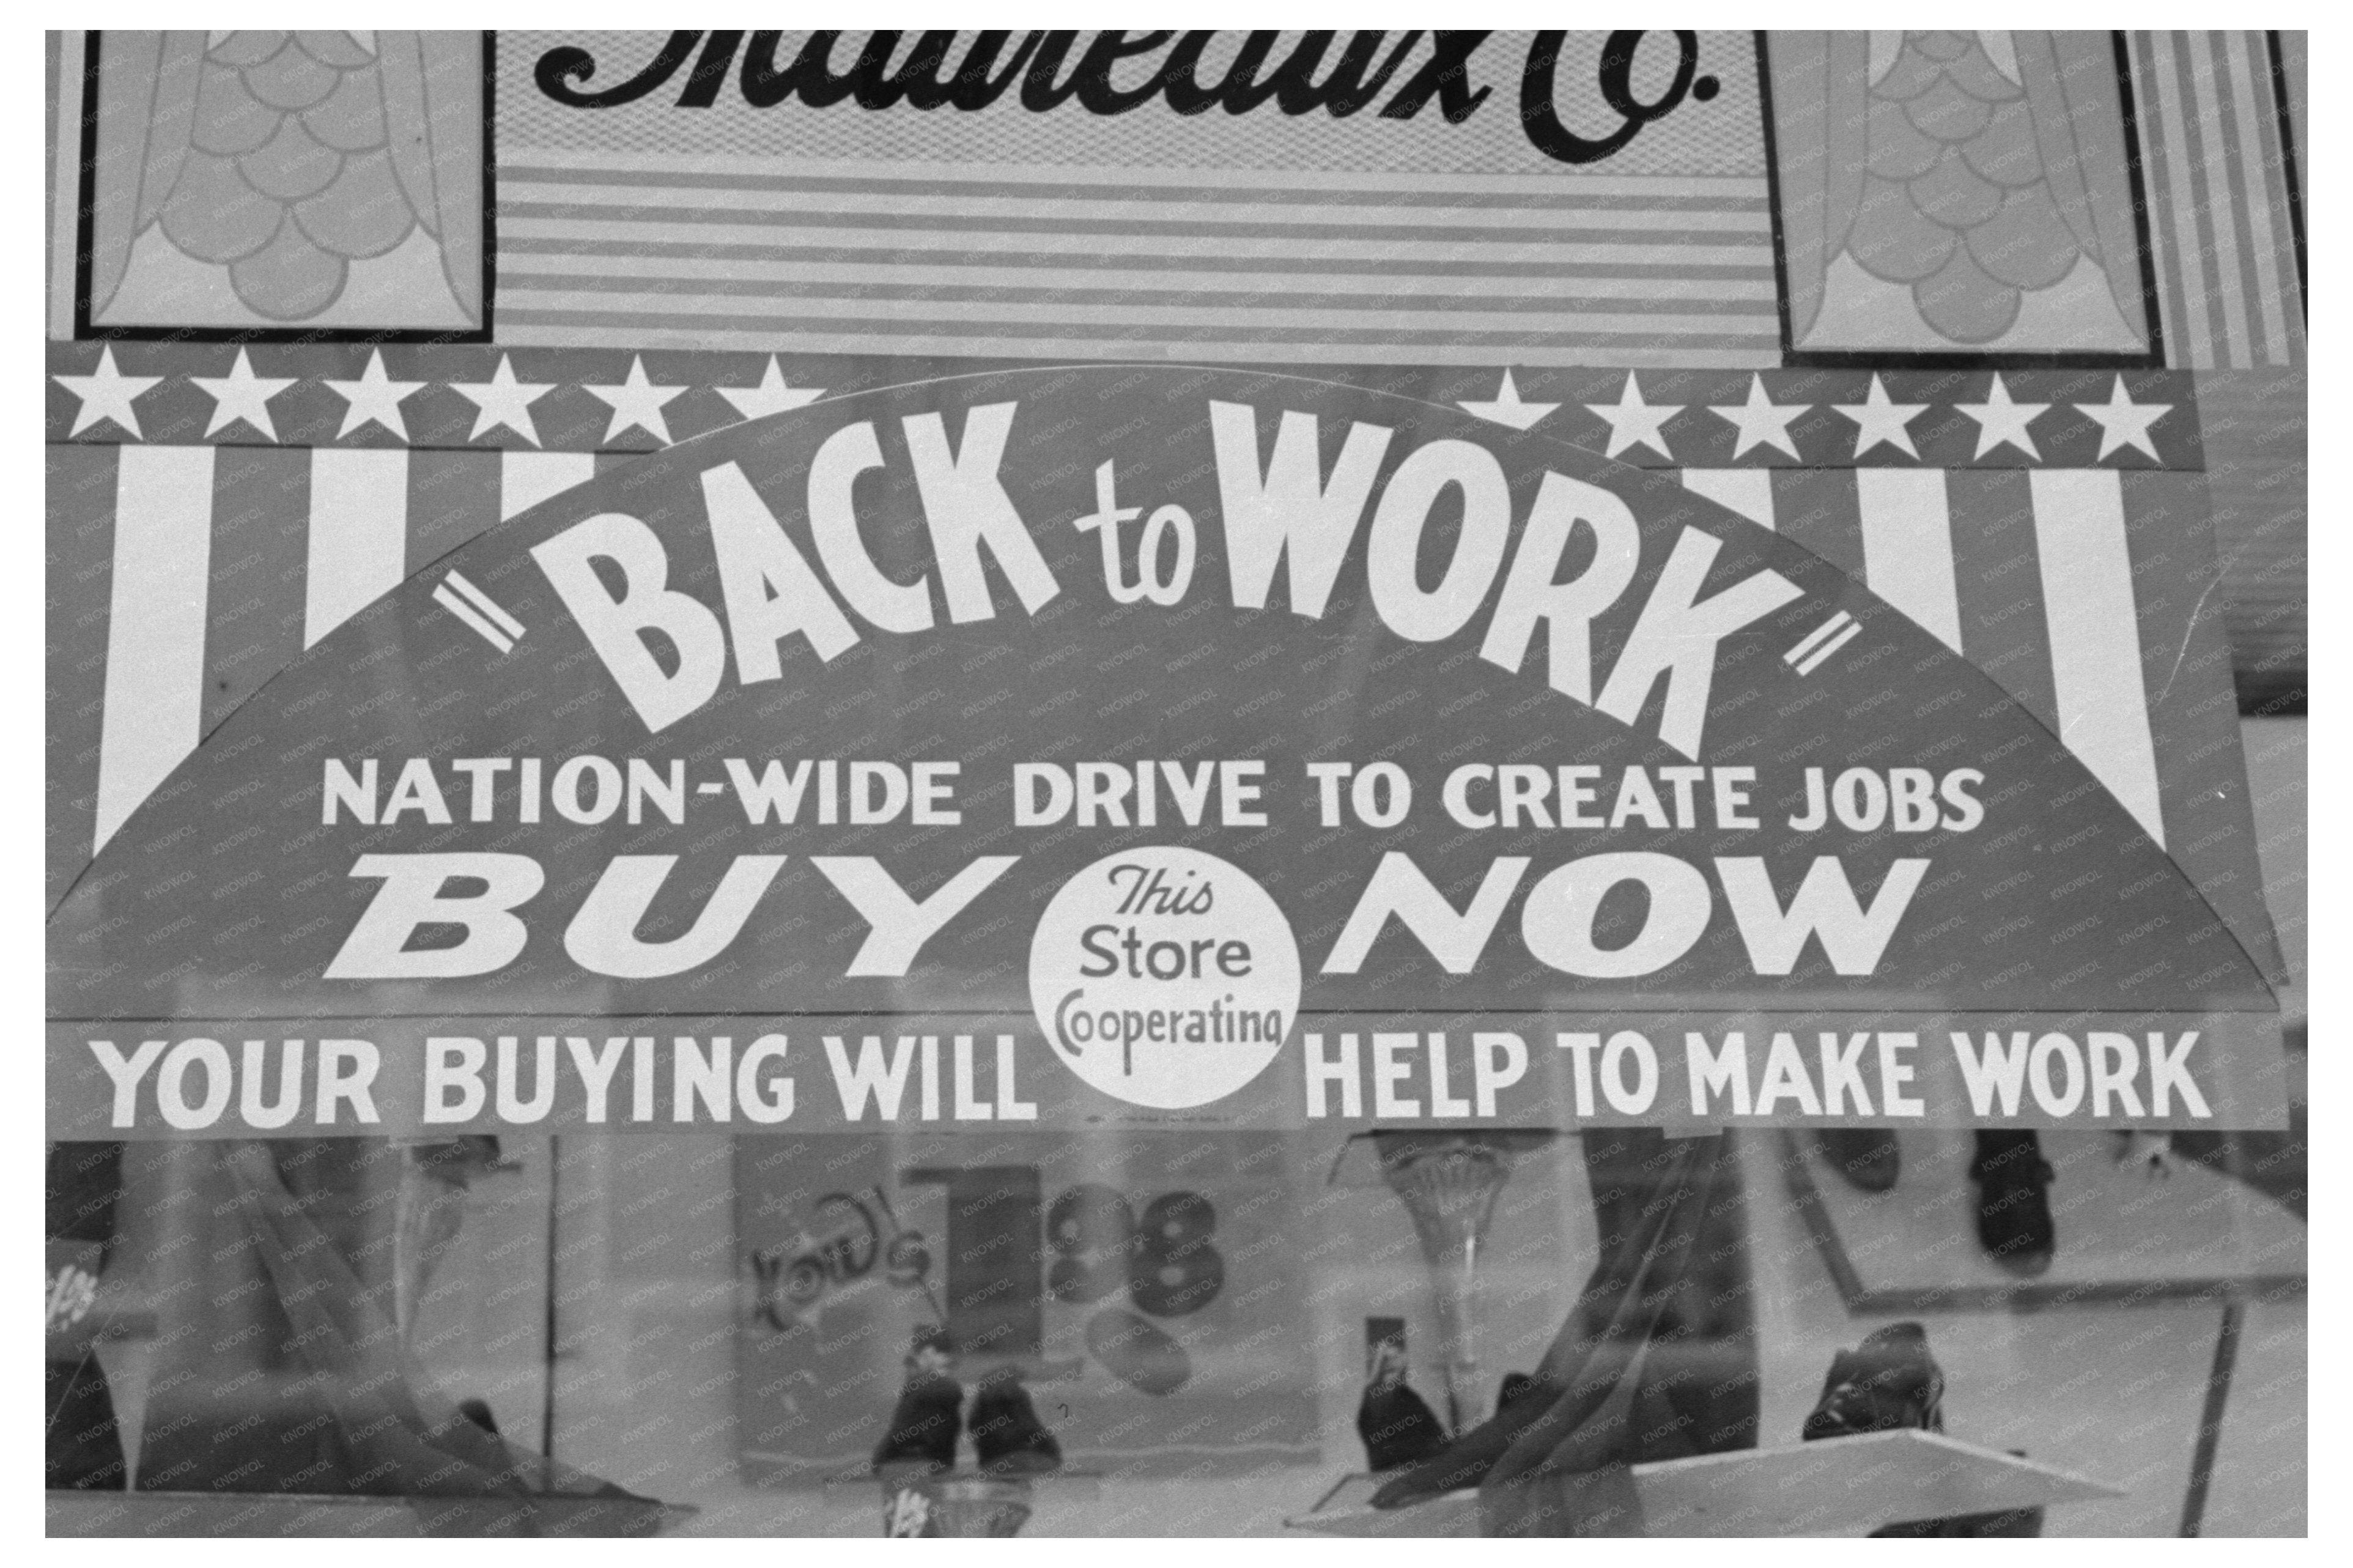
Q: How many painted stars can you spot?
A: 12